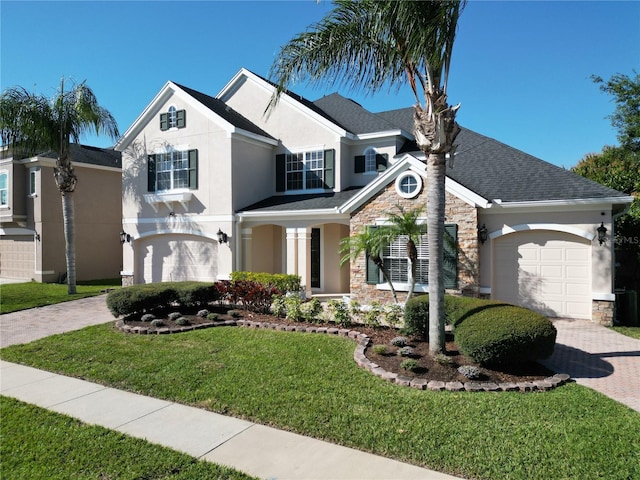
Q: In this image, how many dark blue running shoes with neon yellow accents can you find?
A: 0